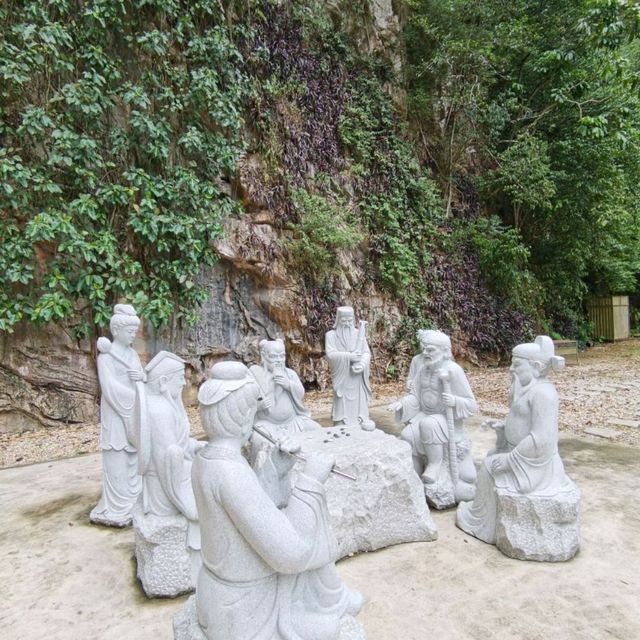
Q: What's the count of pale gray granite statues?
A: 7